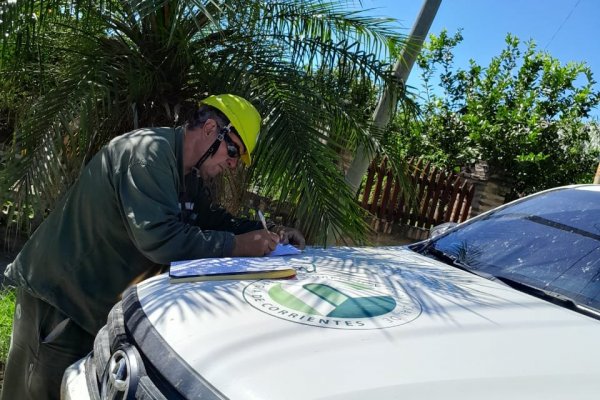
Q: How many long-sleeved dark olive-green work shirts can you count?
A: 1